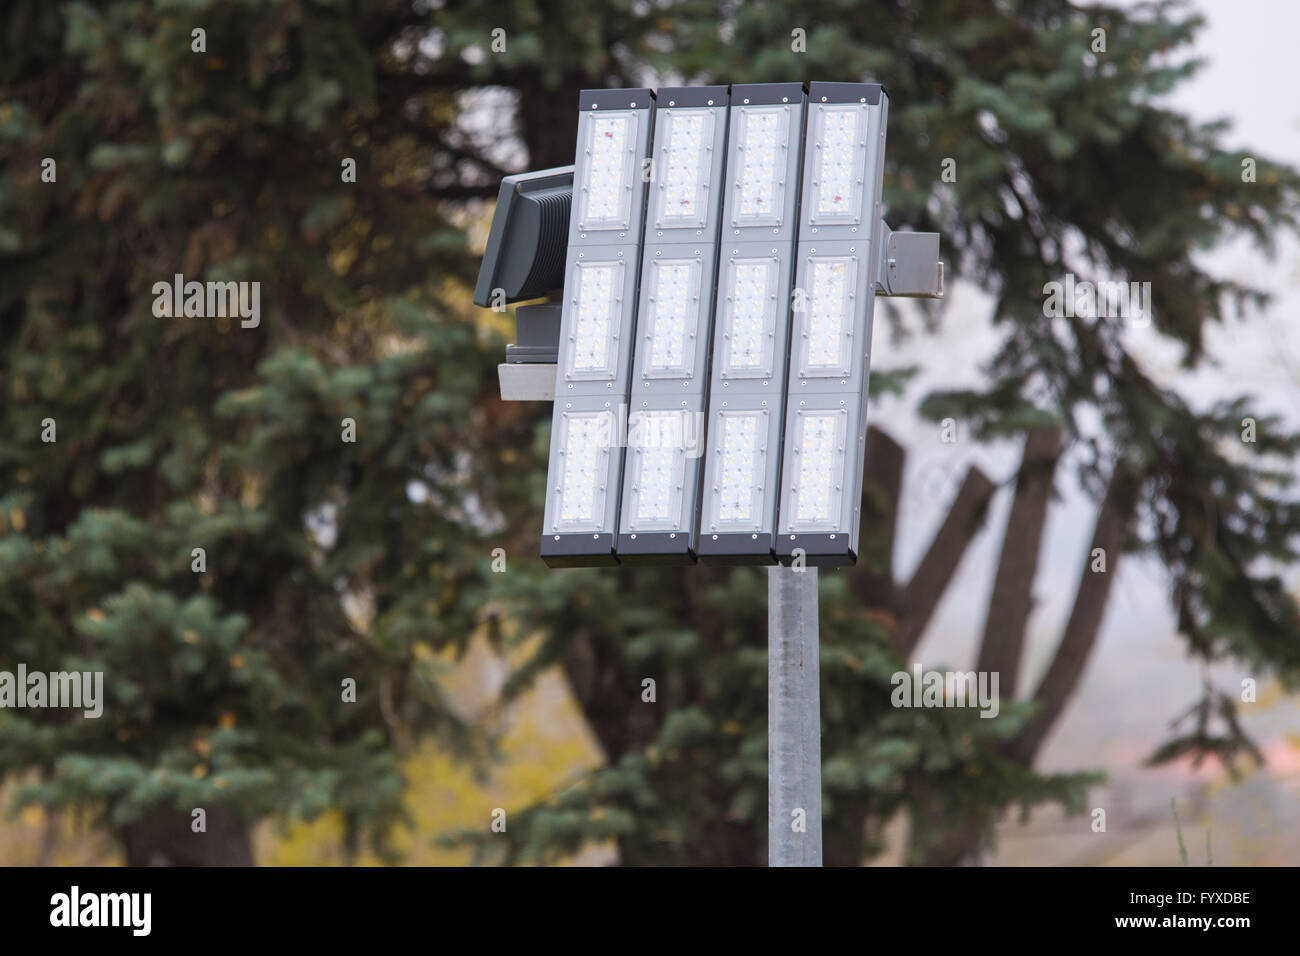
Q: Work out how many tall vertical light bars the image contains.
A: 4